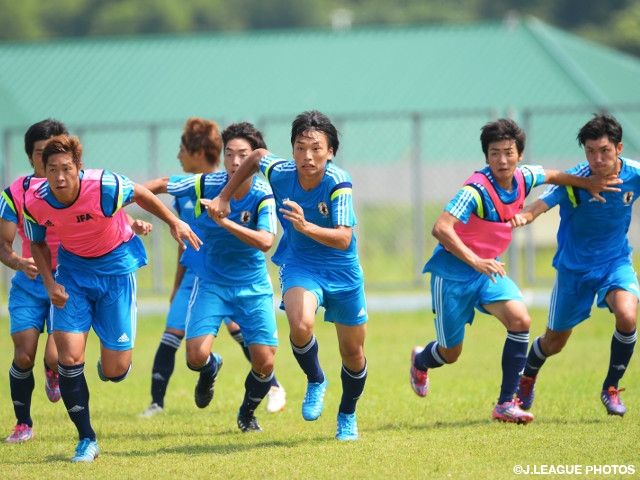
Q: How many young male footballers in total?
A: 7